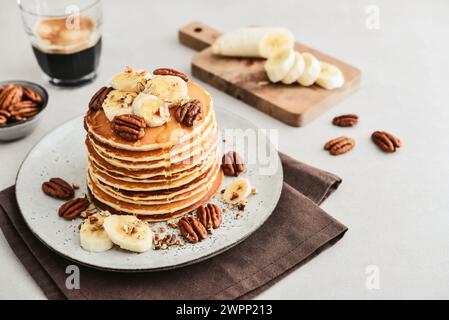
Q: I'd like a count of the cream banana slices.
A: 11